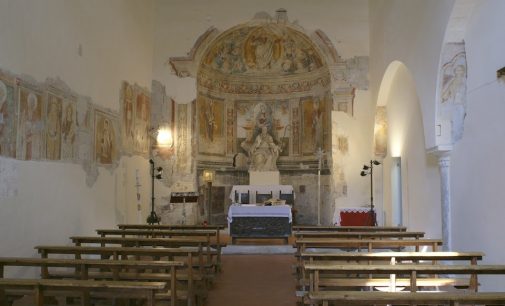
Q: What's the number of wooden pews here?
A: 12